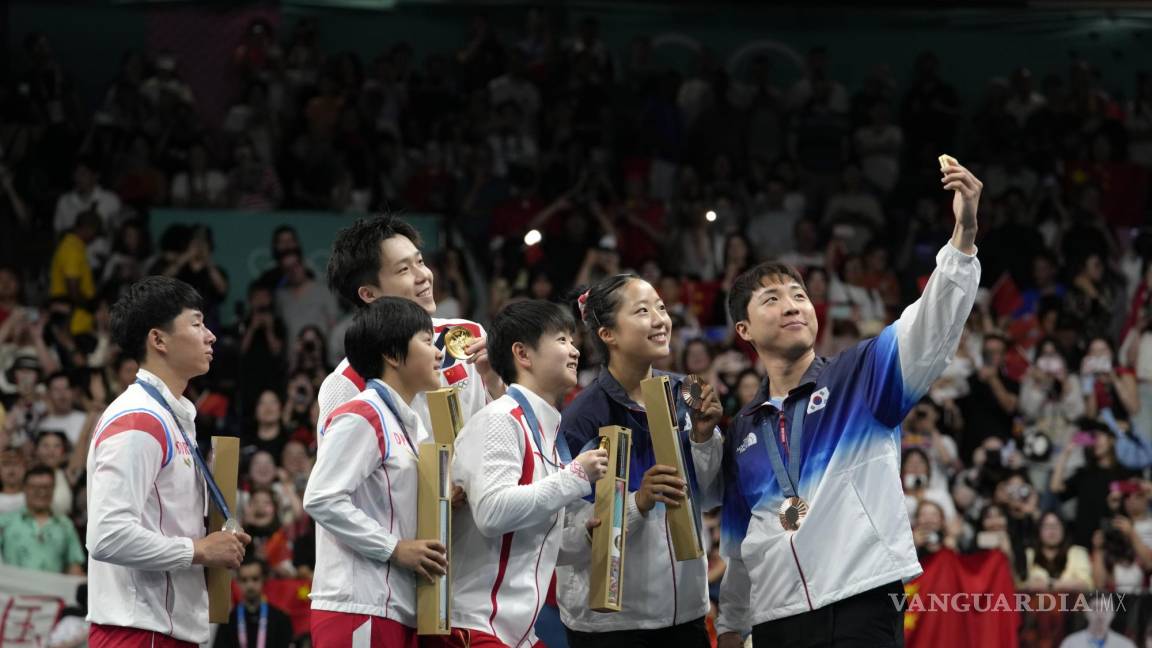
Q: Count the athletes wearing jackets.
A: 6